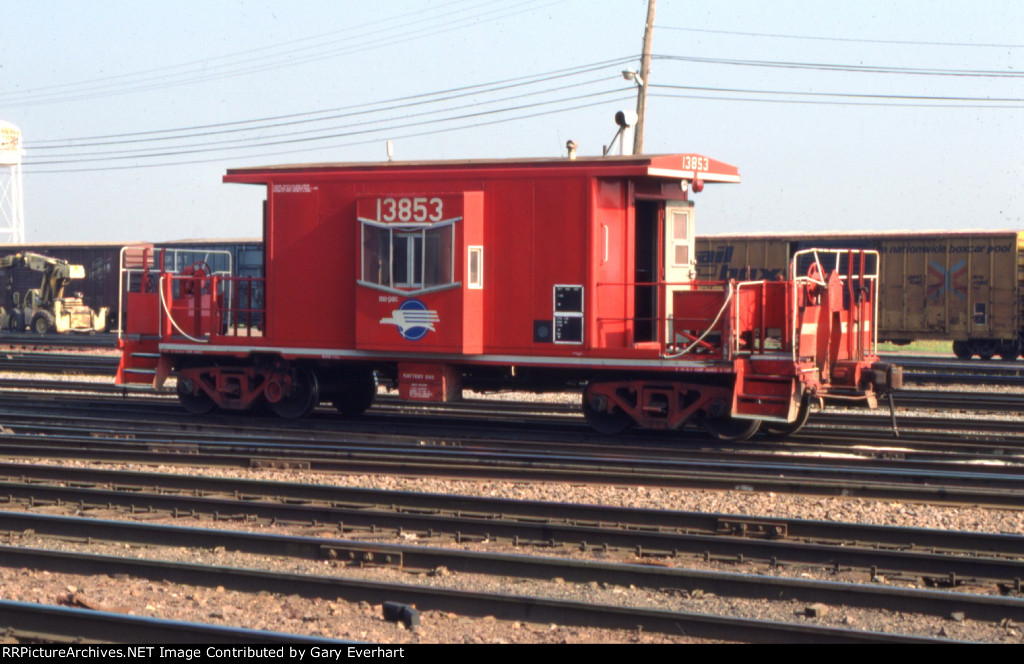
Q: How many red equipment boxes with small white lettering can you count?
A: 1